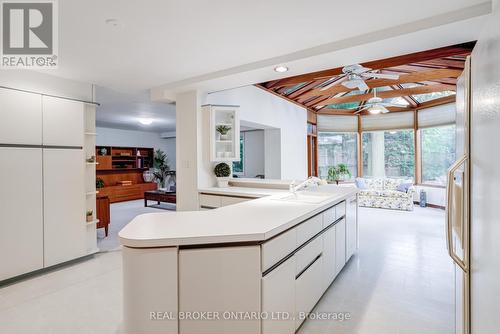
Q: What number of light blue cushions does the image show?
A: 2